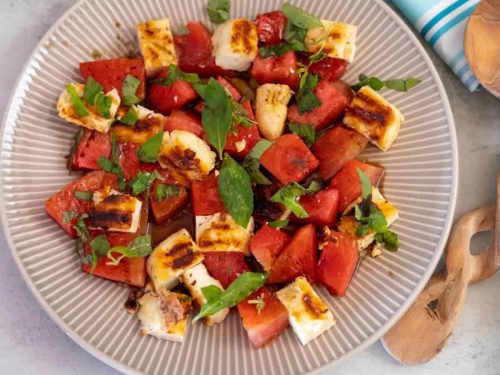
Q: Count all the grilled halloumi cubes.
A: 15